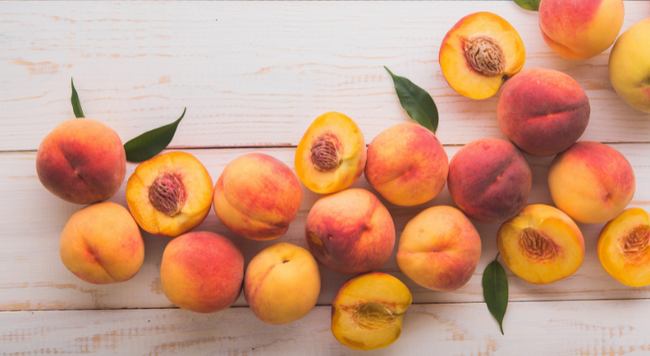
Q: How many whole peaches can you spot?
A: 13